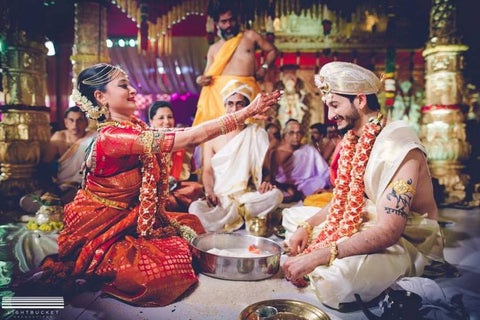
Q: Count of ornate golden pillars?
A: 3